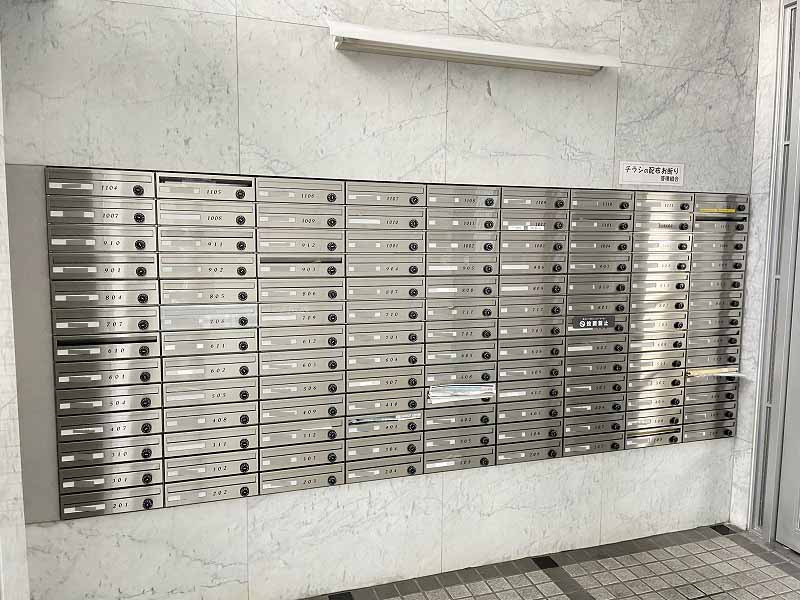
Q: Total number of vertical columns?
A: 9